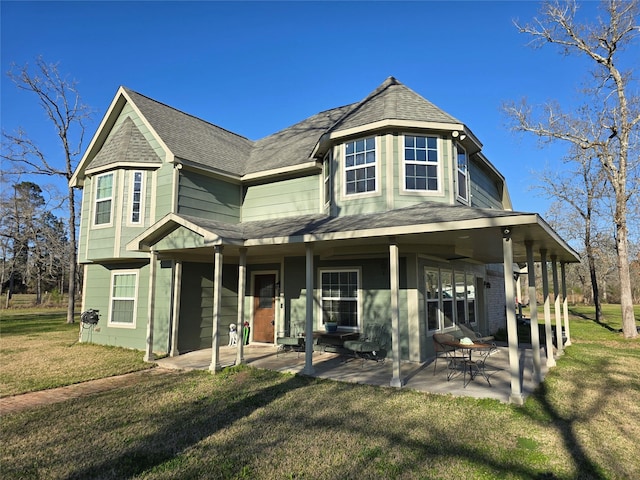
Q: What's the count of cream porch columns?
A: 11